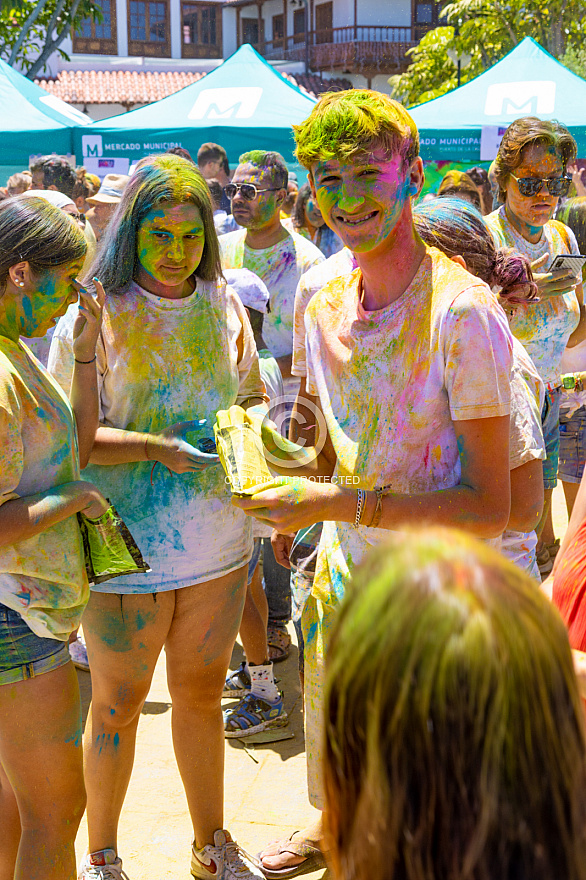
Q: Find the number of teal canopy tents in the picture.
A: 3